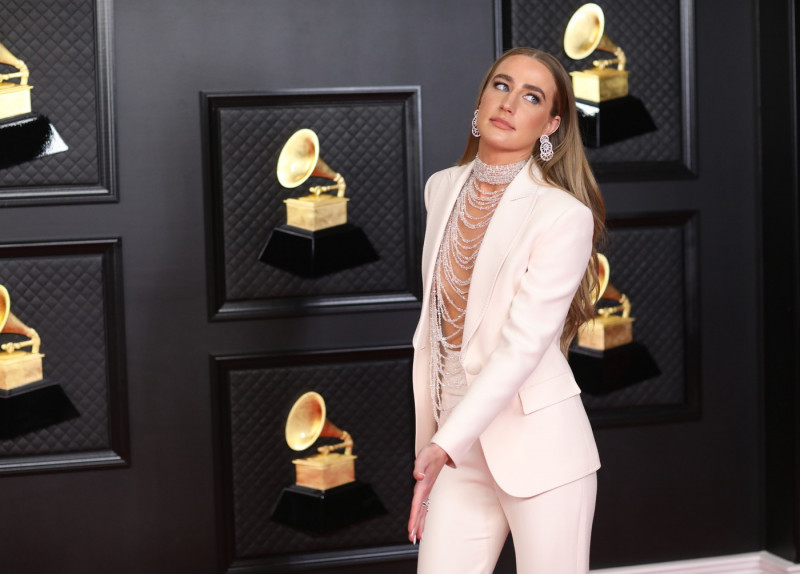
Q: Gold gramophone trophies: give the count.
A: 6